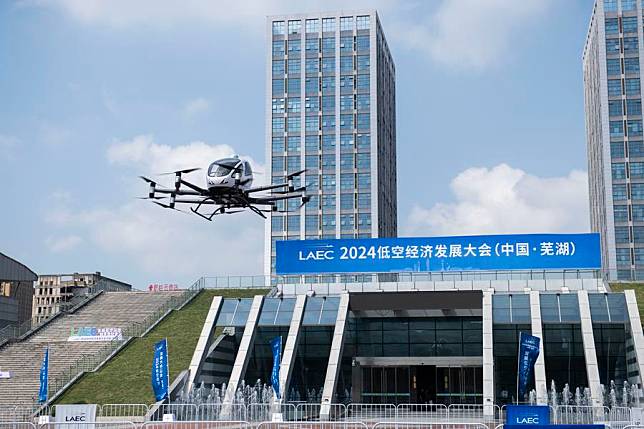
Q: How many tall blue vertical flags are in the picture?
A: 4